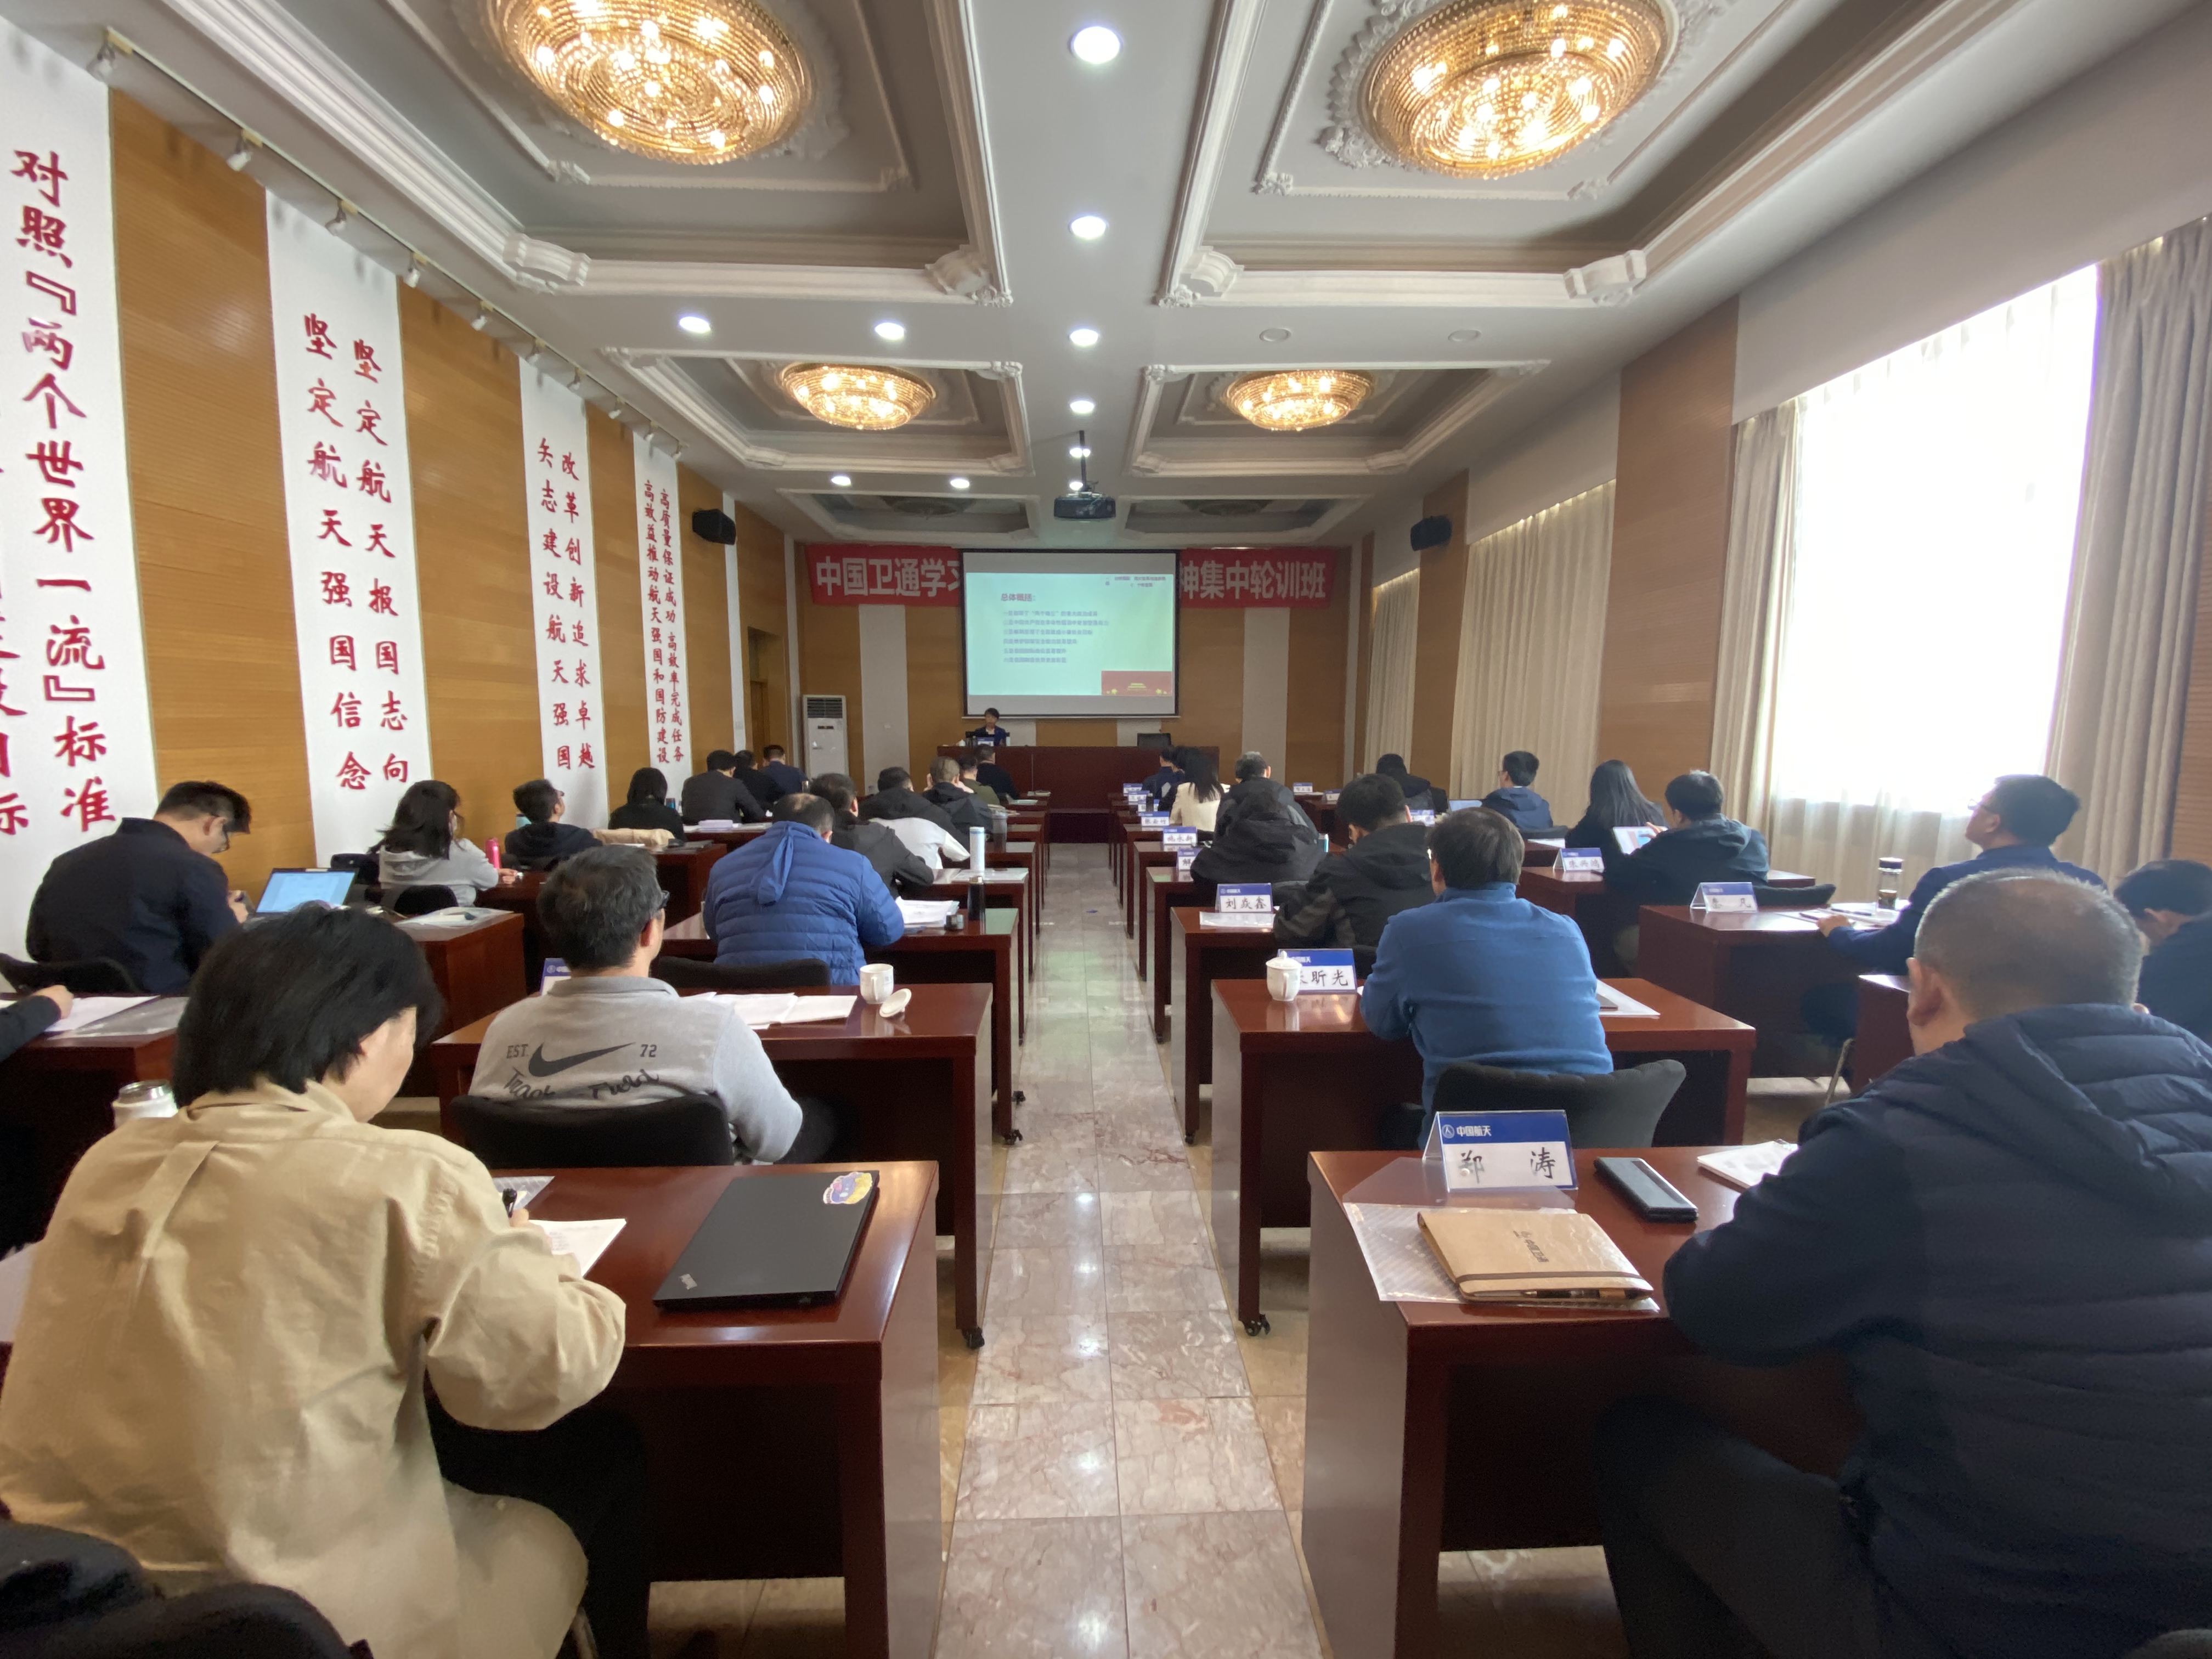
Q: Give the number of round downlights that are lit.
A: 10